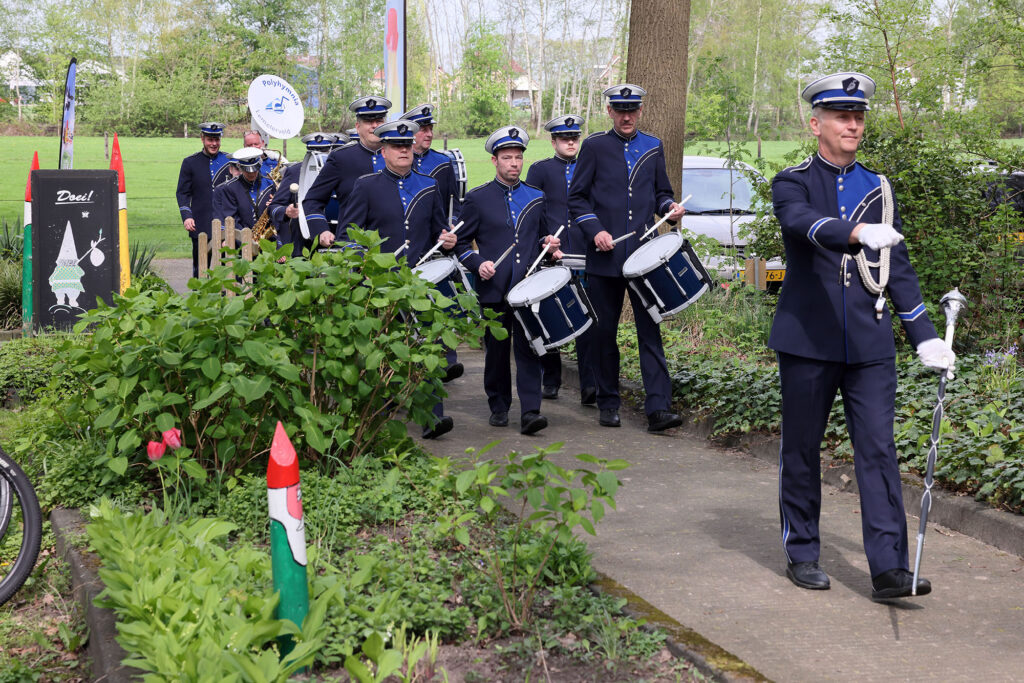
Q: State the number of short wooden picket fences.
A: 1